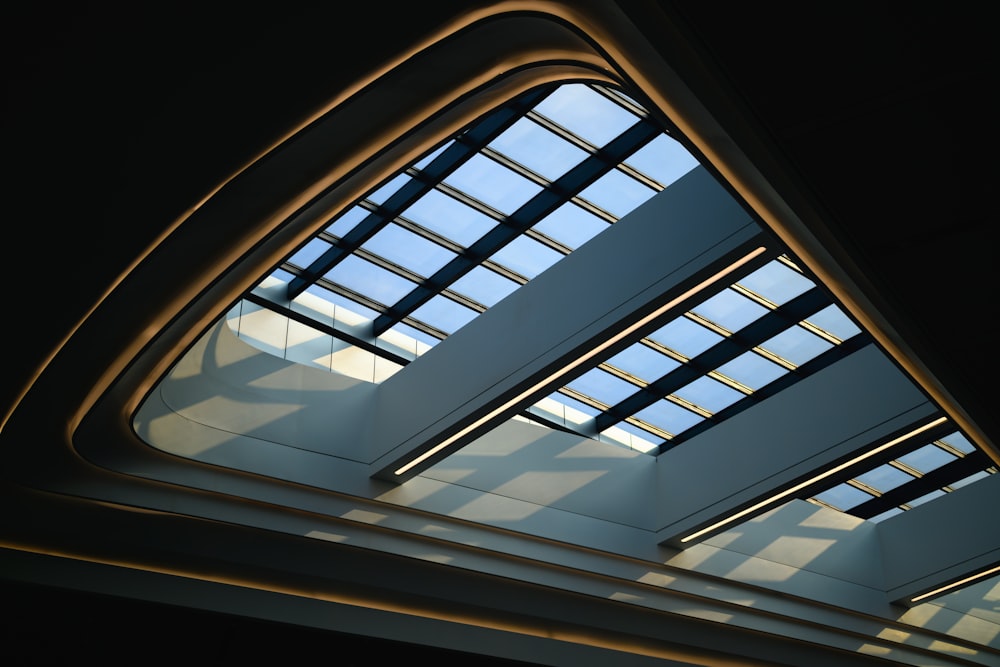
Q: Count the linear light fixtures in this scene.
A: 3